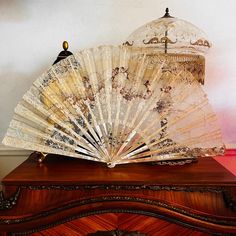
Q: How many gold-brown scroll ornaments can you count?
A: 3